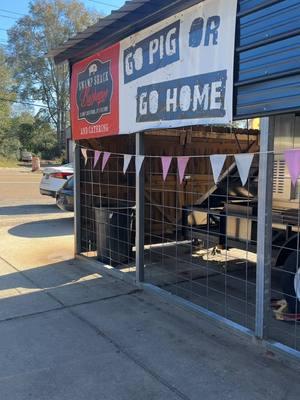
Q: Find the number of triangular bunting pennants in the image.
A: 10